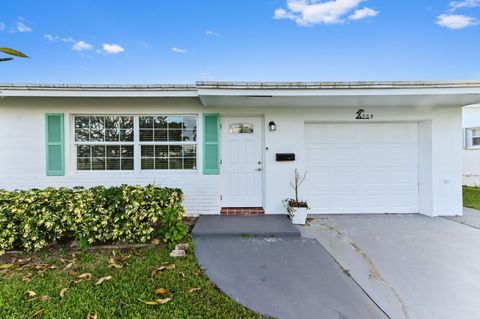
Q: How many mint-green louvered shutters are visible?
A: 2